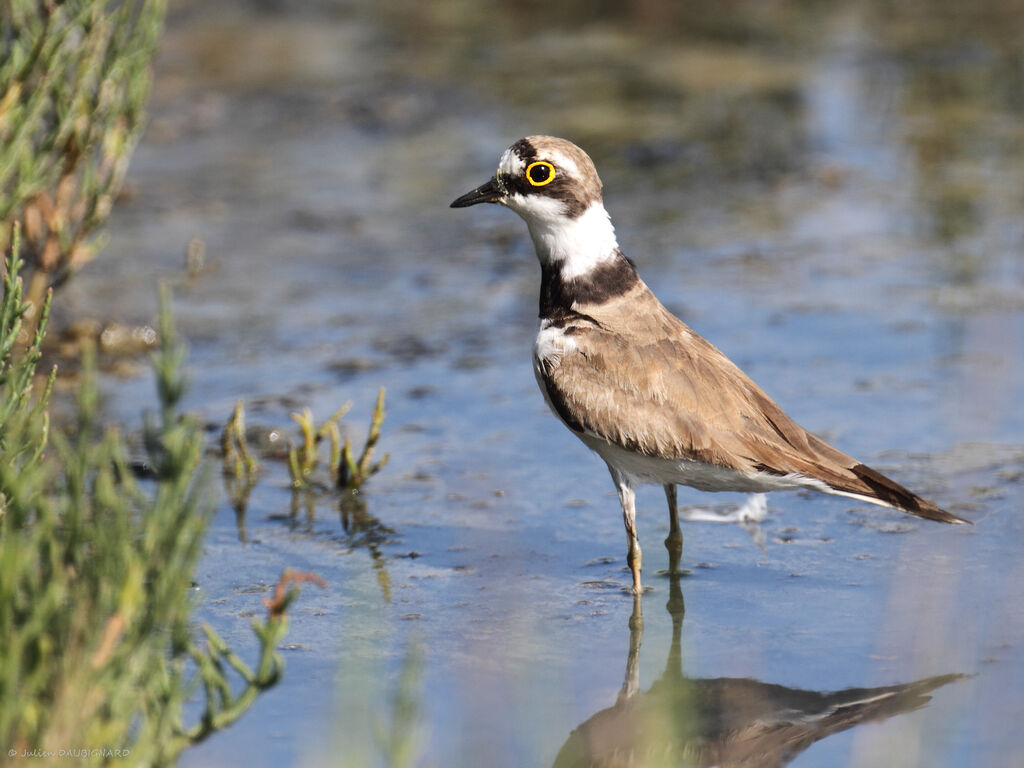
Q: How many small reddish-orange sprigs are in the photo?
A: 1